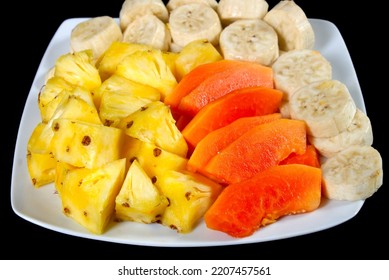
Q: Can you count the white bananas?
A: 12